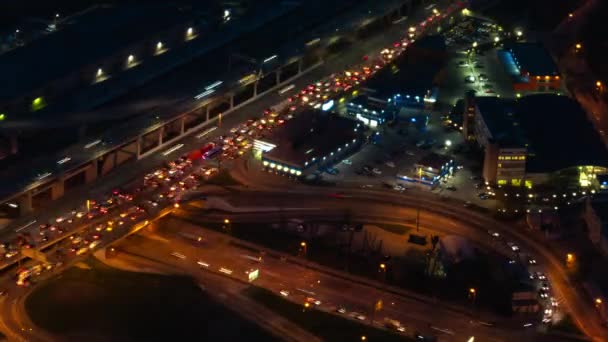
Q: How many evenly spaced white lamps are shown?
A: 5